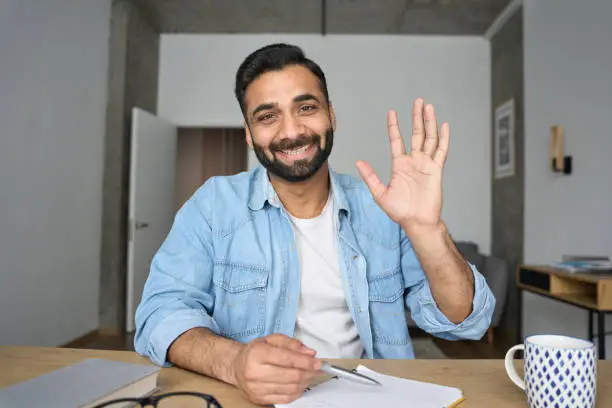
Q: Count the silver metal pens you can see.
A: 1